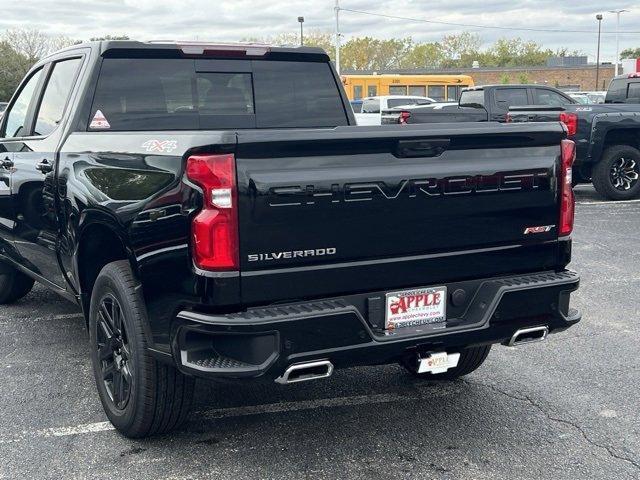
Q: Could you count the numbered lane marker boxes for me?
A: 0